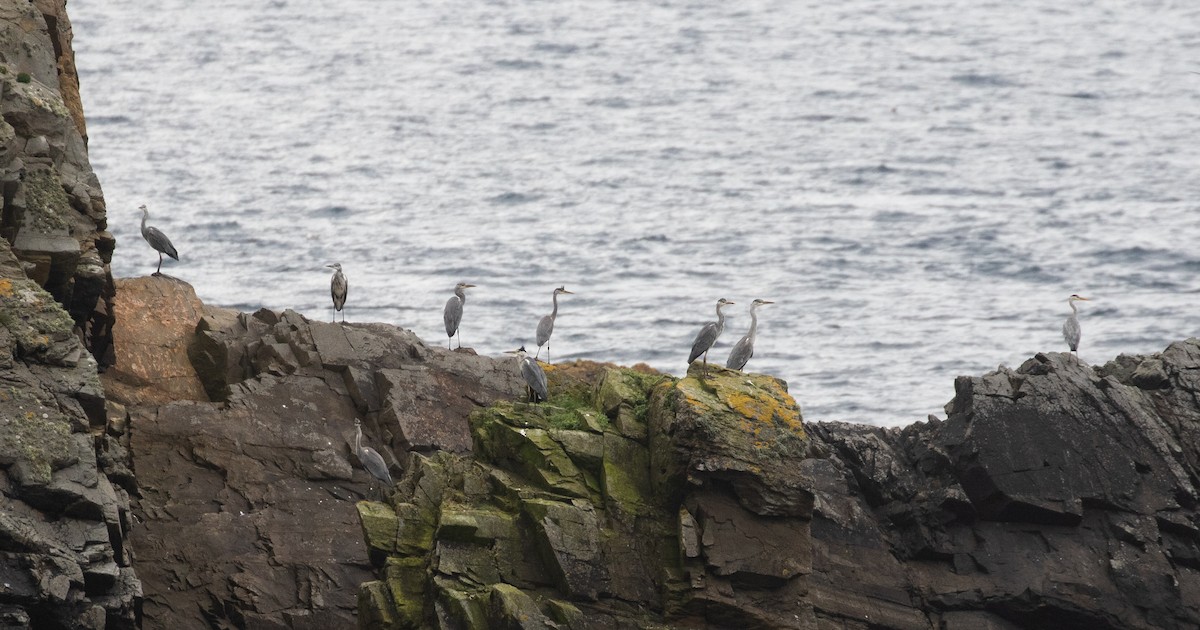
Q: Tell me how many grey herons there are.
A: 9